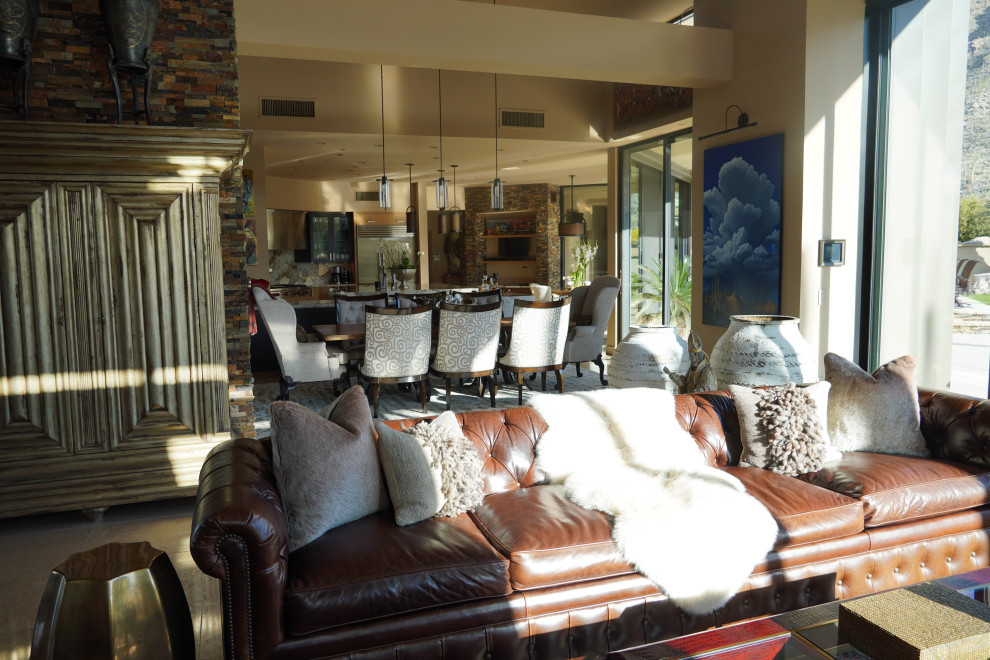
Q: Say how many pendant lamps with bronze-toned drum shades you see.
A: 4